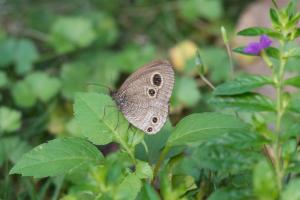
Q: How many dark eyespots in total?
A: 4